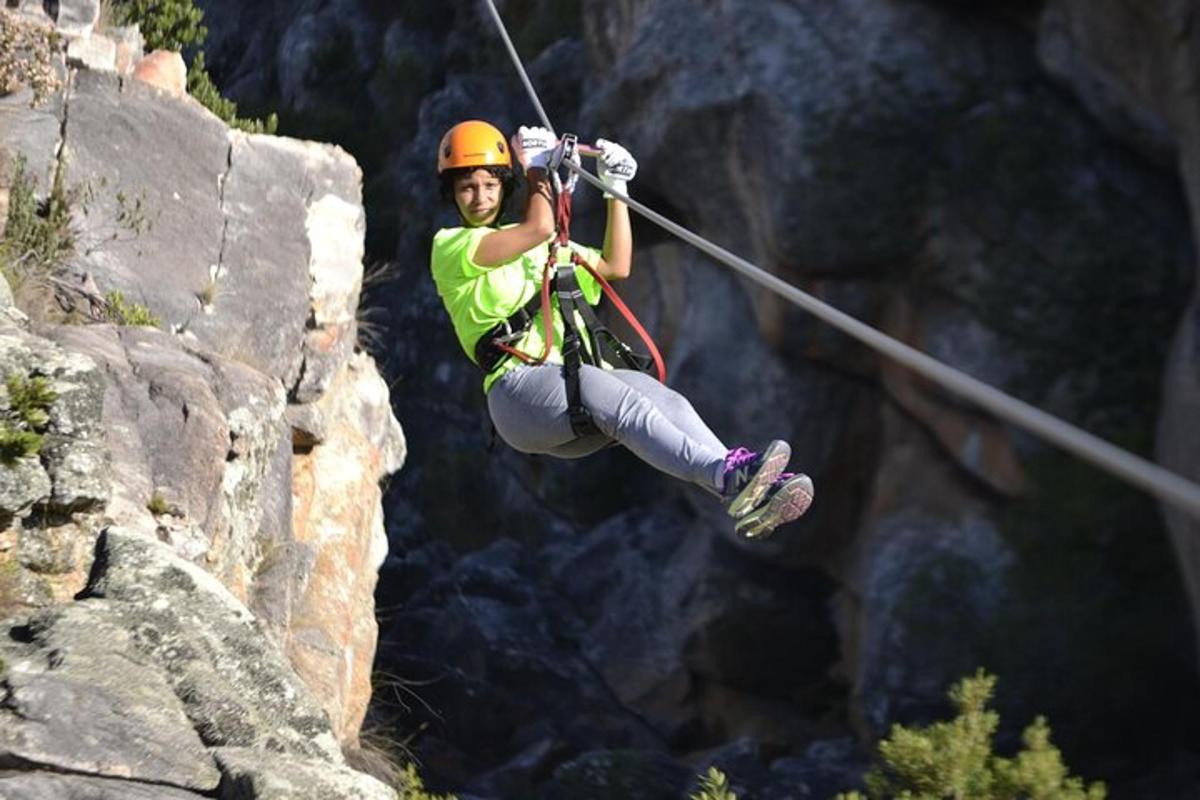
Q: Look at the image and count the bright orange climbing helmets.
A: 1